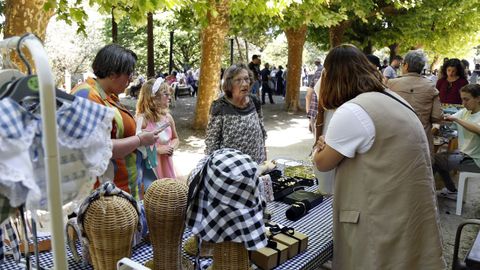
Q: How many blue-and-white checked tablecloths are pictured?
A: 1